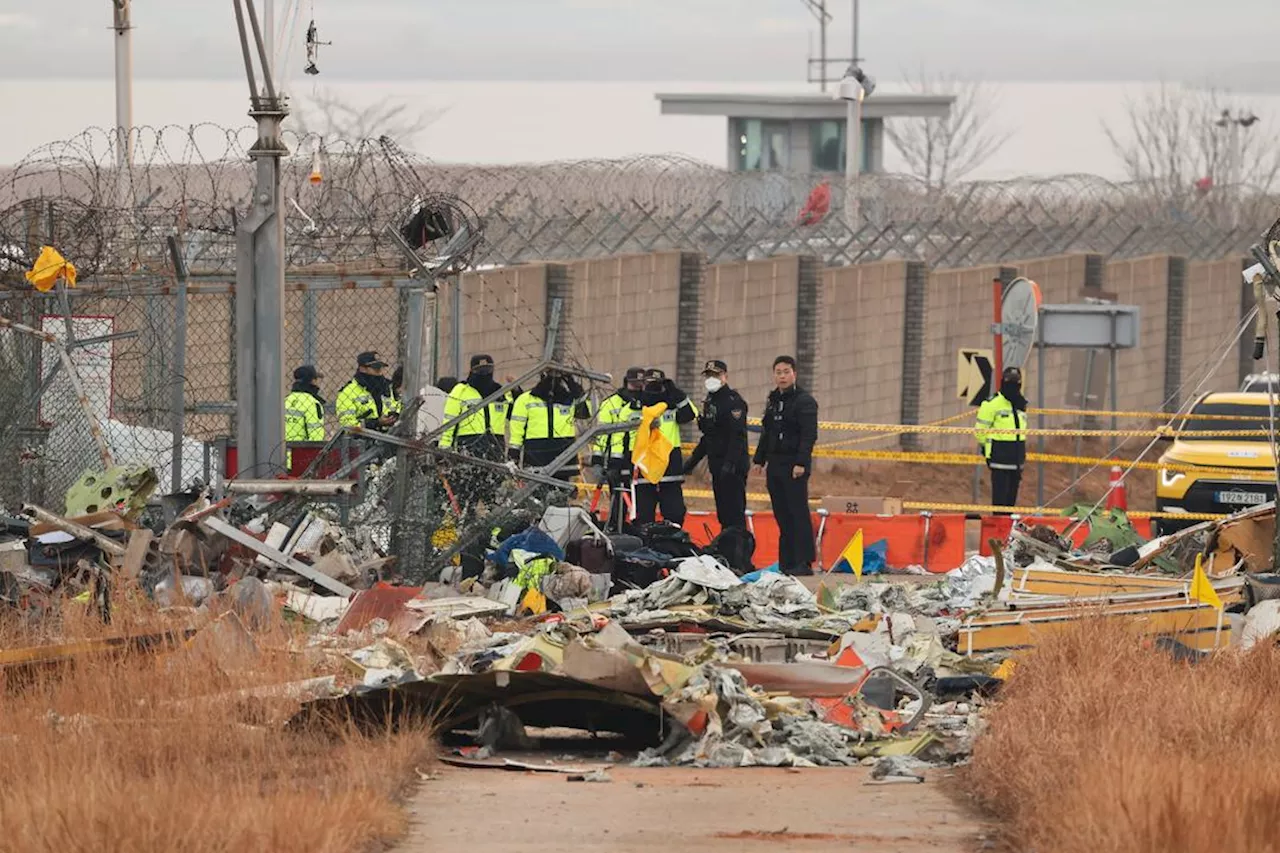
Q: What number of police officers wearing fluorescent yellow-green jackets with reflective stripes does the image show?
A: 7